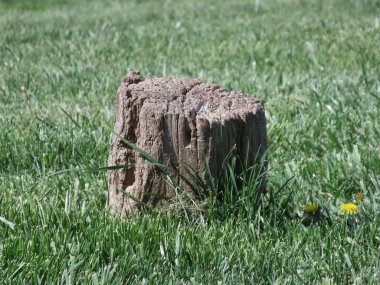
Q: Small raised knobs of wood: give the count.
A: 1